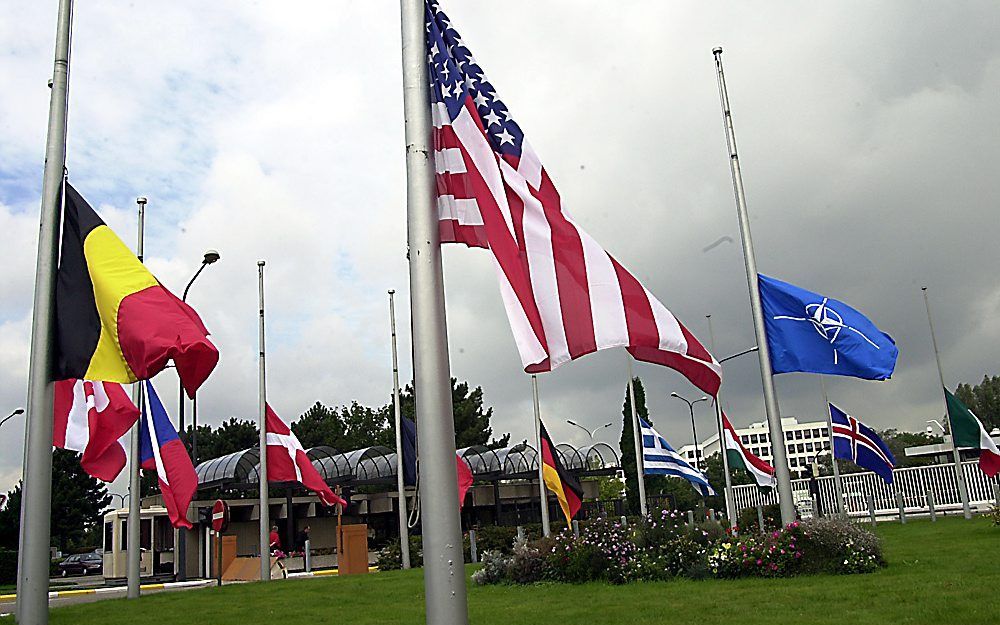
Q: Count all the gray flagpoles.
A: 11